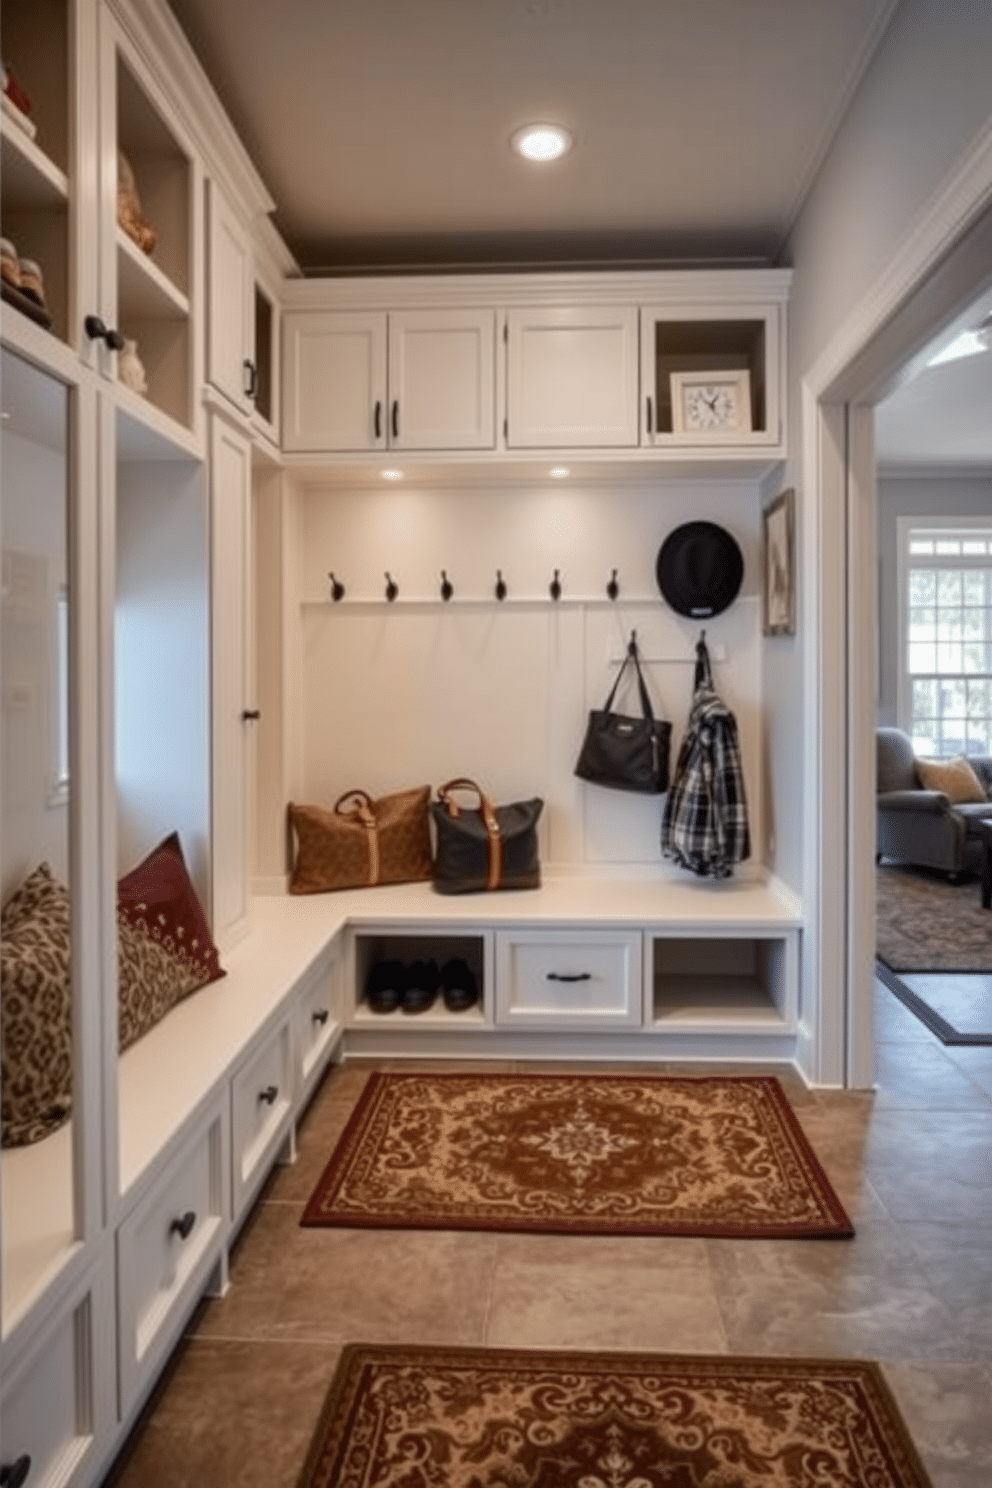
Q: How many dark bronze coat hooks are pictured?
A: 8